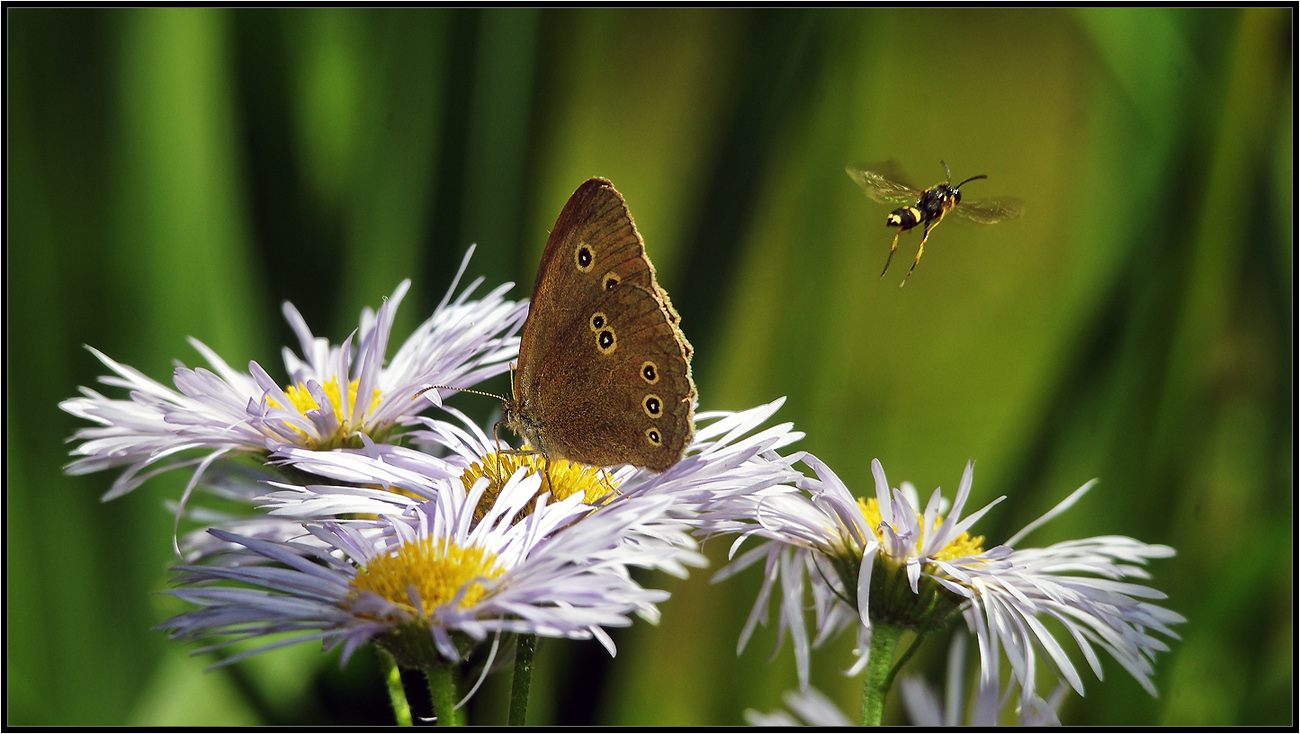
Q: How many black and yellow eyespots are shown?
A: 7